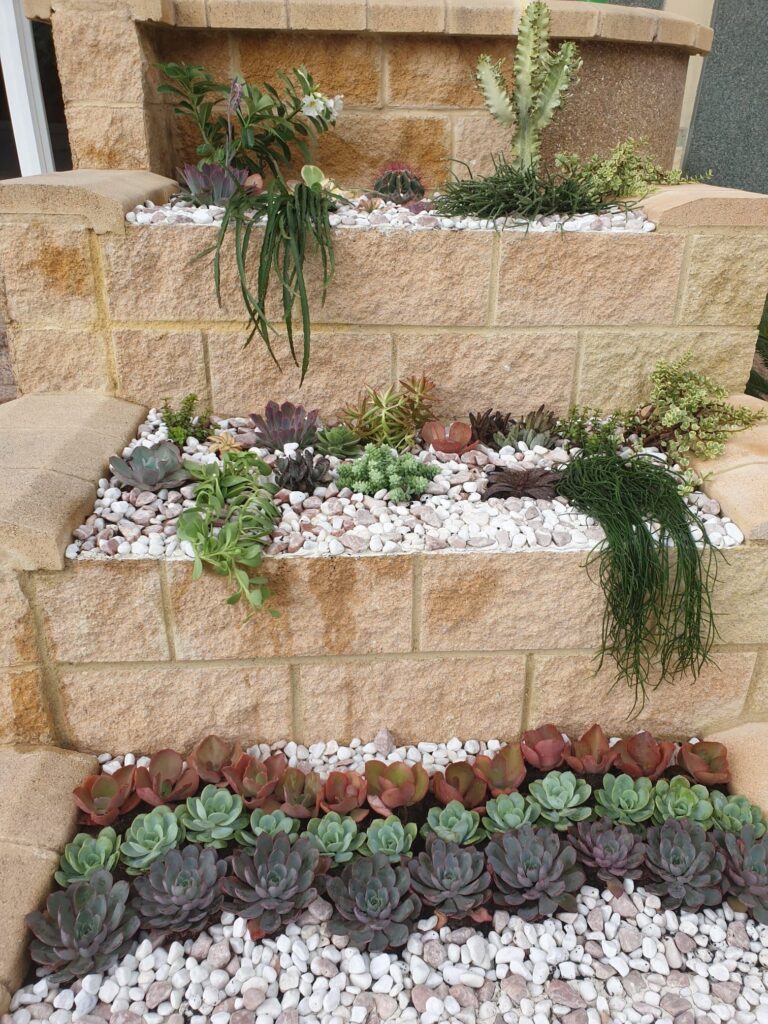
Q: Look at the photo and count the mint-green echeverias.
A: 12